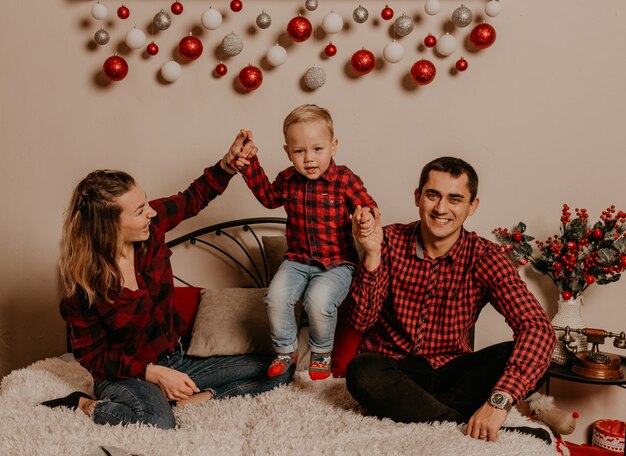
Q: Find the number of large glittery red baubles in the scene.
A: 7